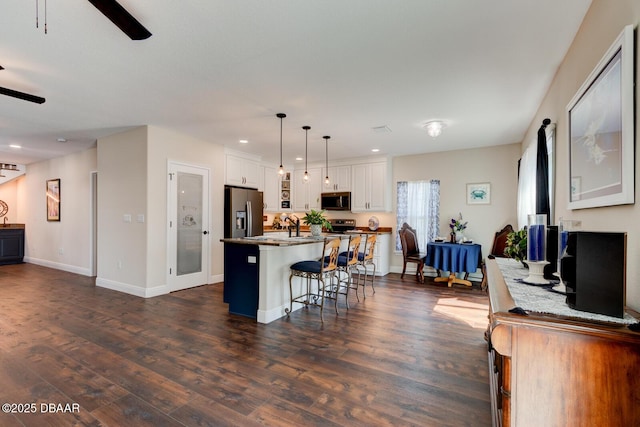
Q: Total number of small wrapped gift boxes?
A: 0